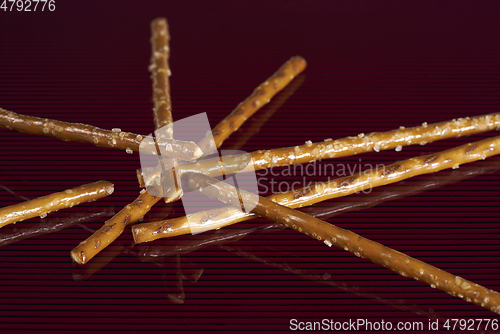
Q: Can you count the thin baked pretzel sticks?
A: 7